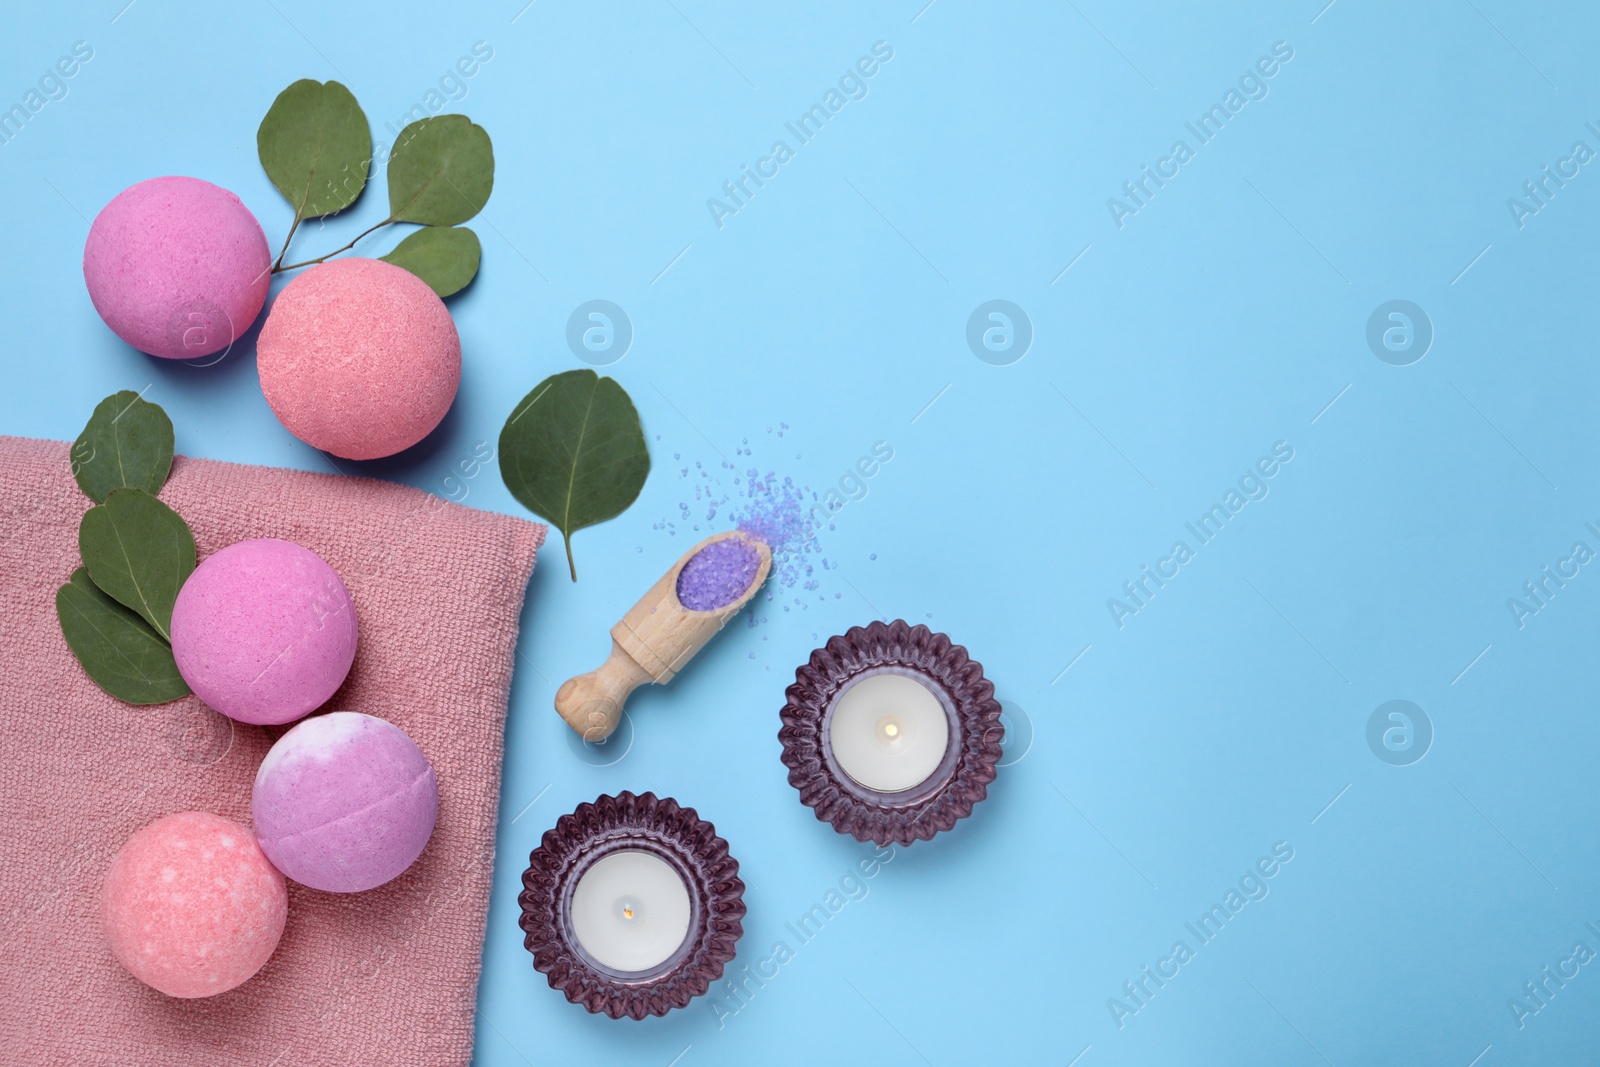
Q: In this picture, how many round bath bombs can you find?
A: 5